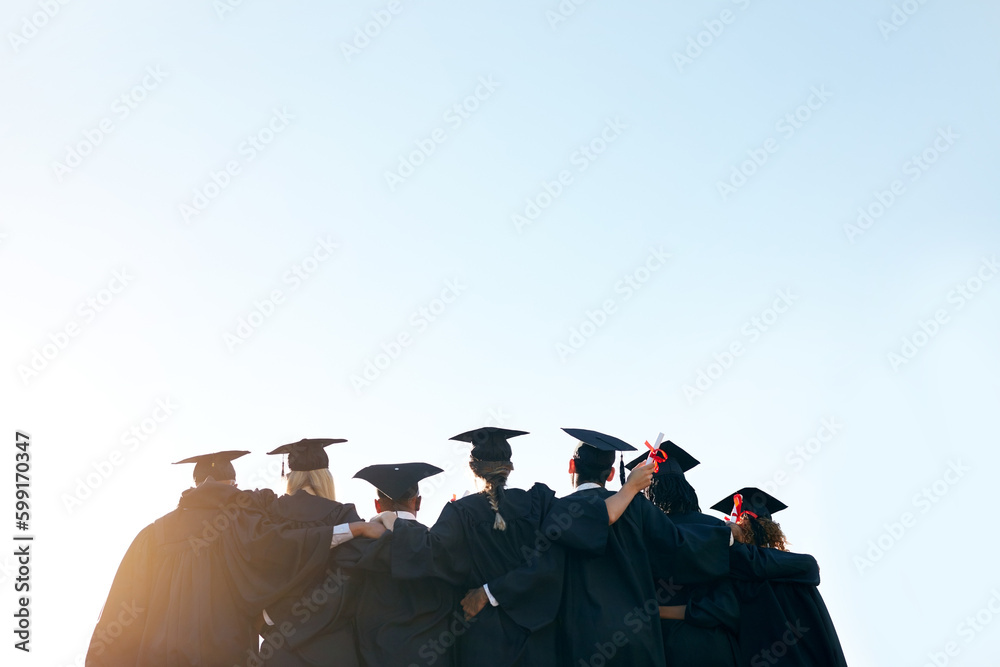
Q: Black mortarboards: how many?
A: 7